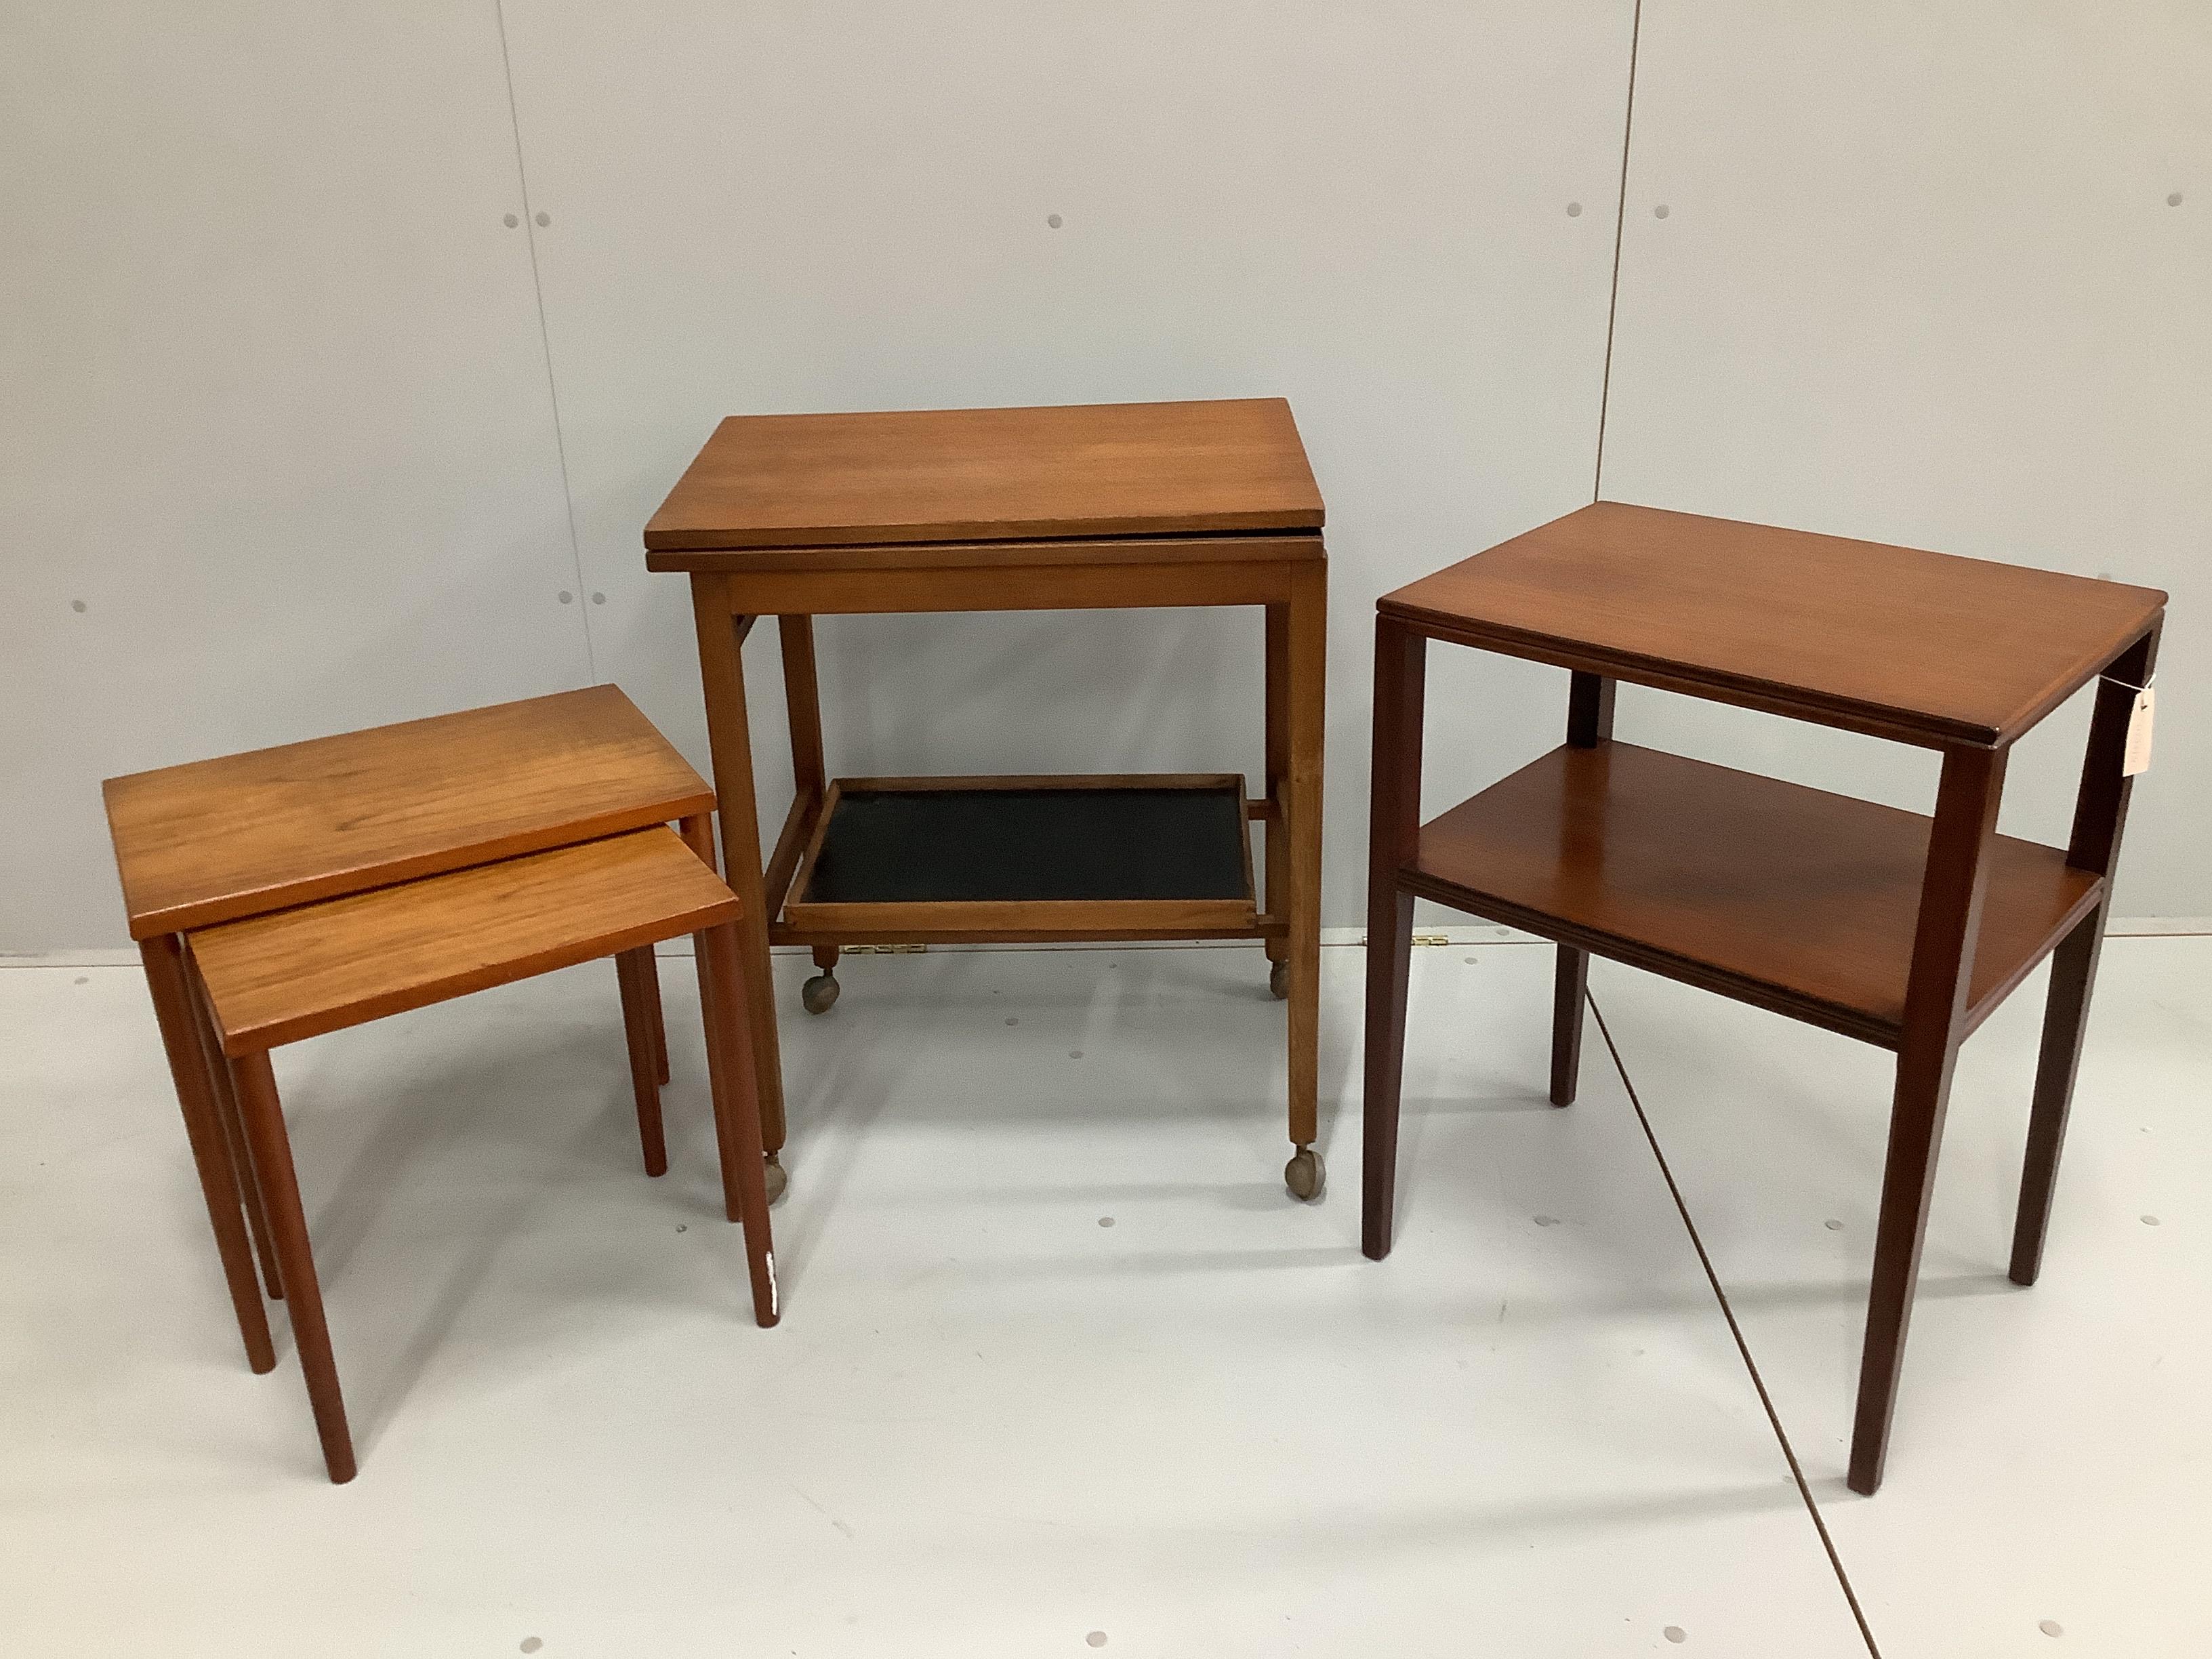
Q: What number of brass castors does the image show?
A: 4